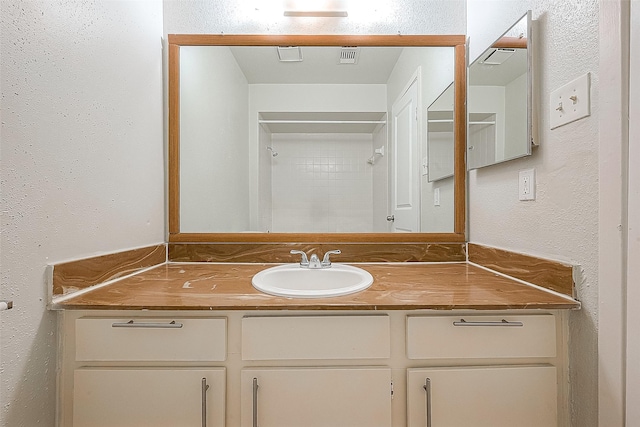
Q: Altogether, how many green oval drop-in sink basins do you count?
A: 0